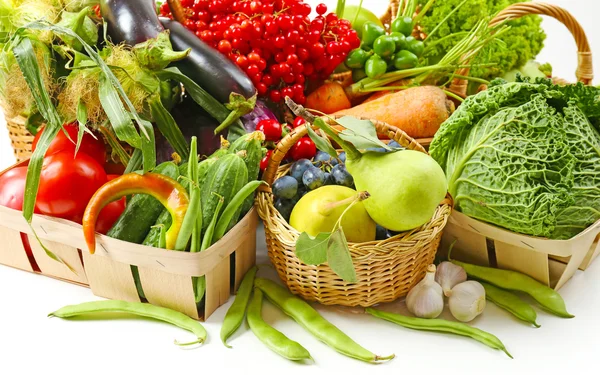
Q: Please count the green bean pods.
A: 12